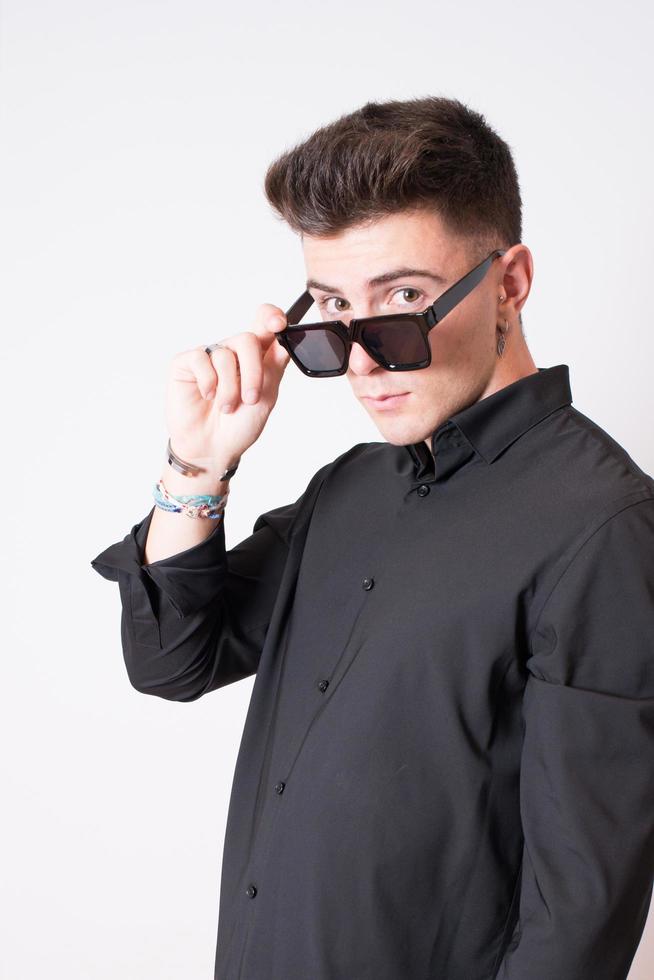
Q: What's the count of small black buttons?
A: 5